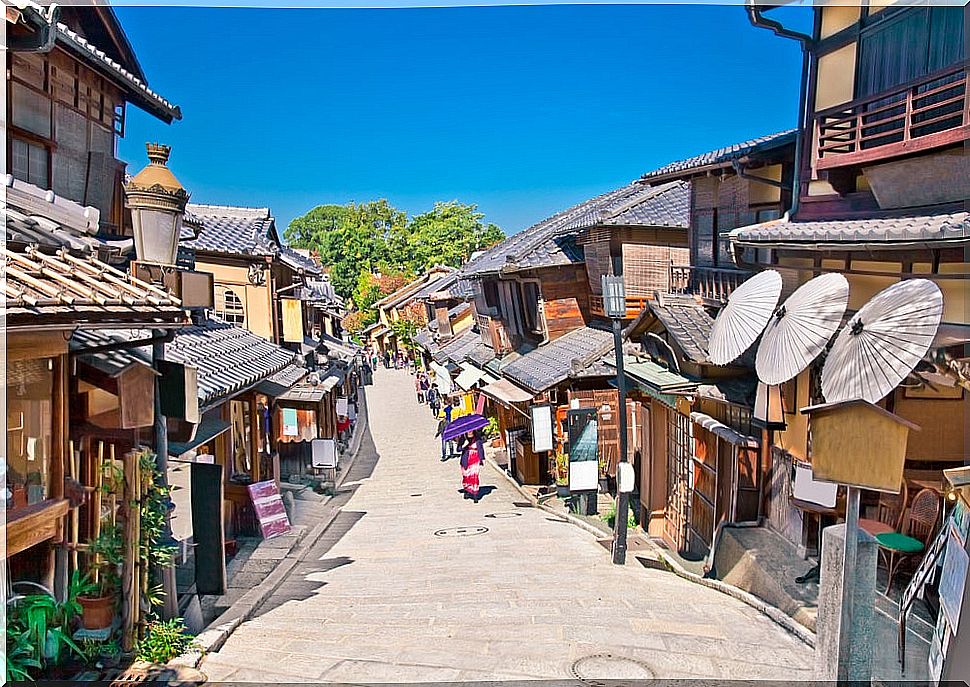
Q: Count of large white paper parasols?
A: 3